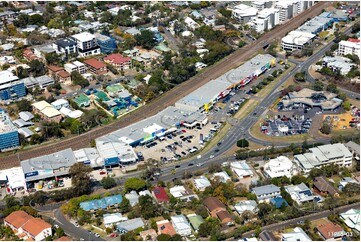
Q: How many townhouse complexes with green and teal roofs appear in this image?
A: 1